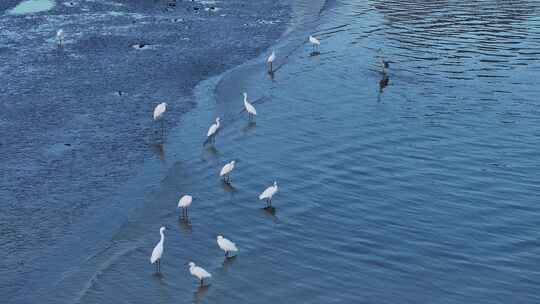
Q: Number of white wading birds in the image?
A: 12